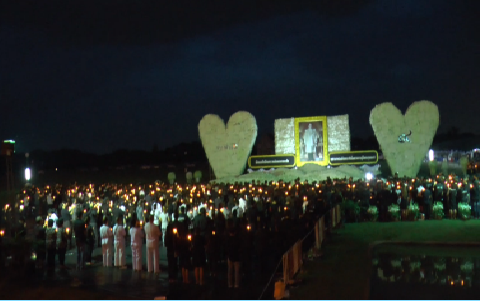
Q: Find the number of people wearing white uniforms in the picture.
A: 4